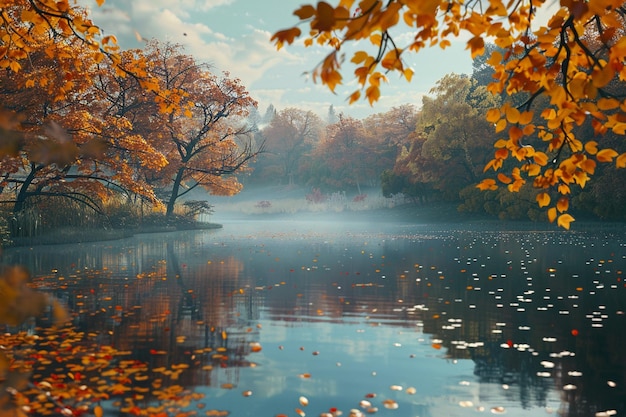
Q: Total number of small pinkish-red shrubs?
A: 3